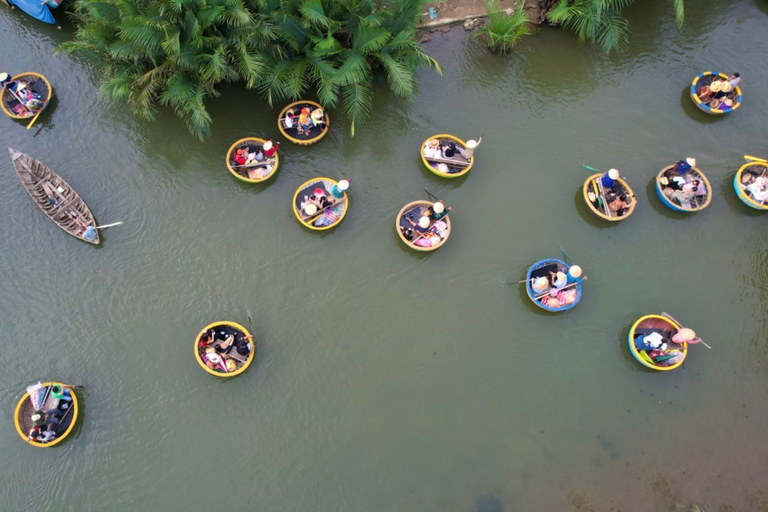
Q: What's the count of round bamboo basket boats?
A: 14